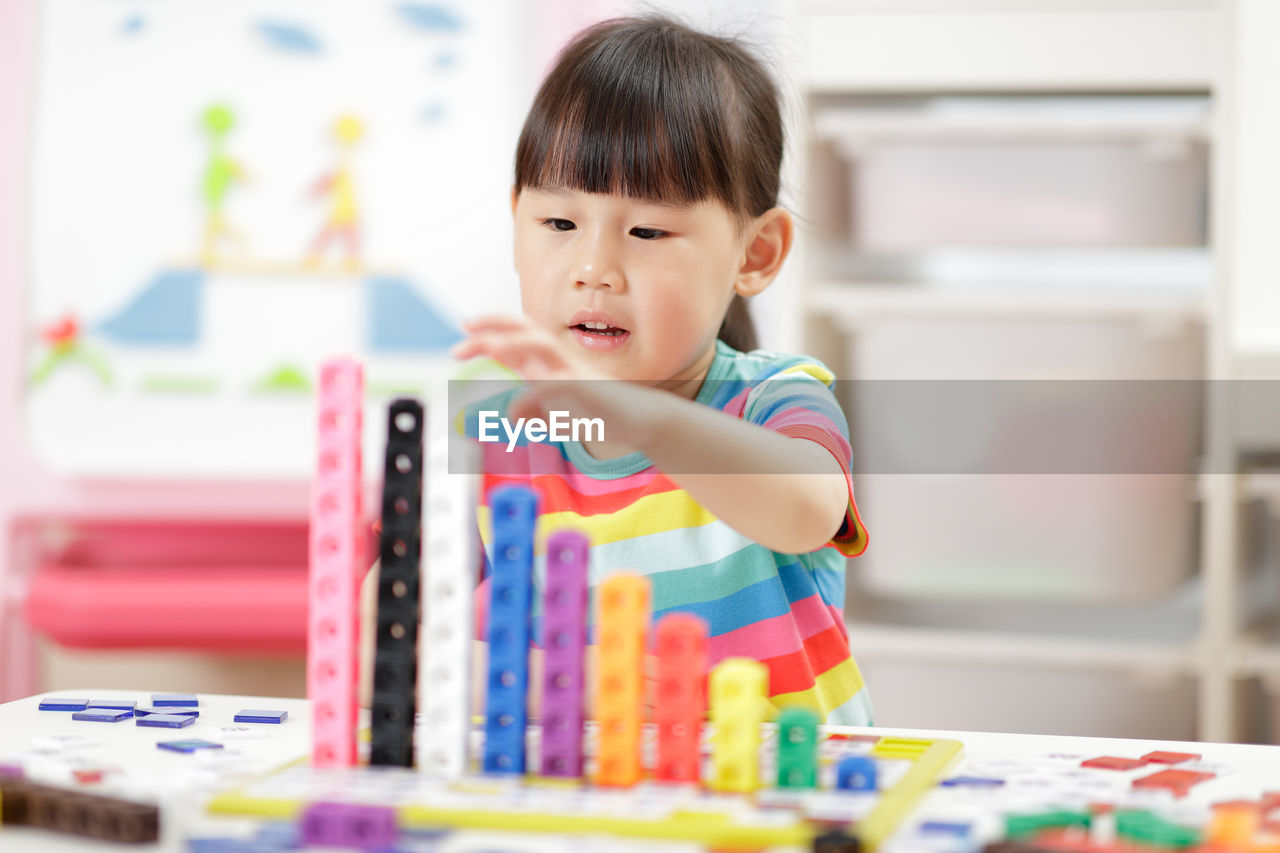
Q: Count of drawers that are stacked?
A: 3